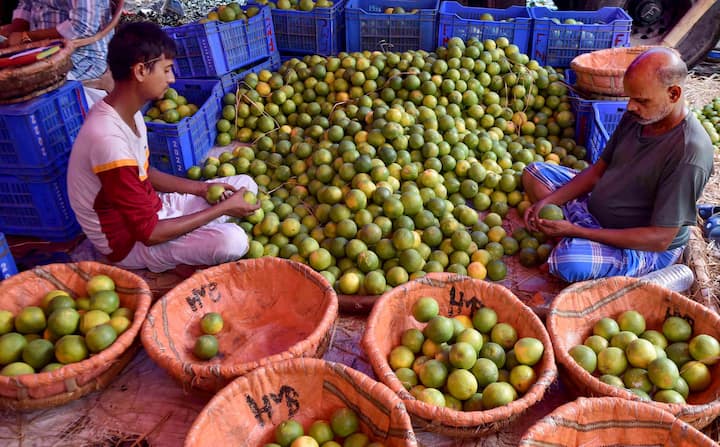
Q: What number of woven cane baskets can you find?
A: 8